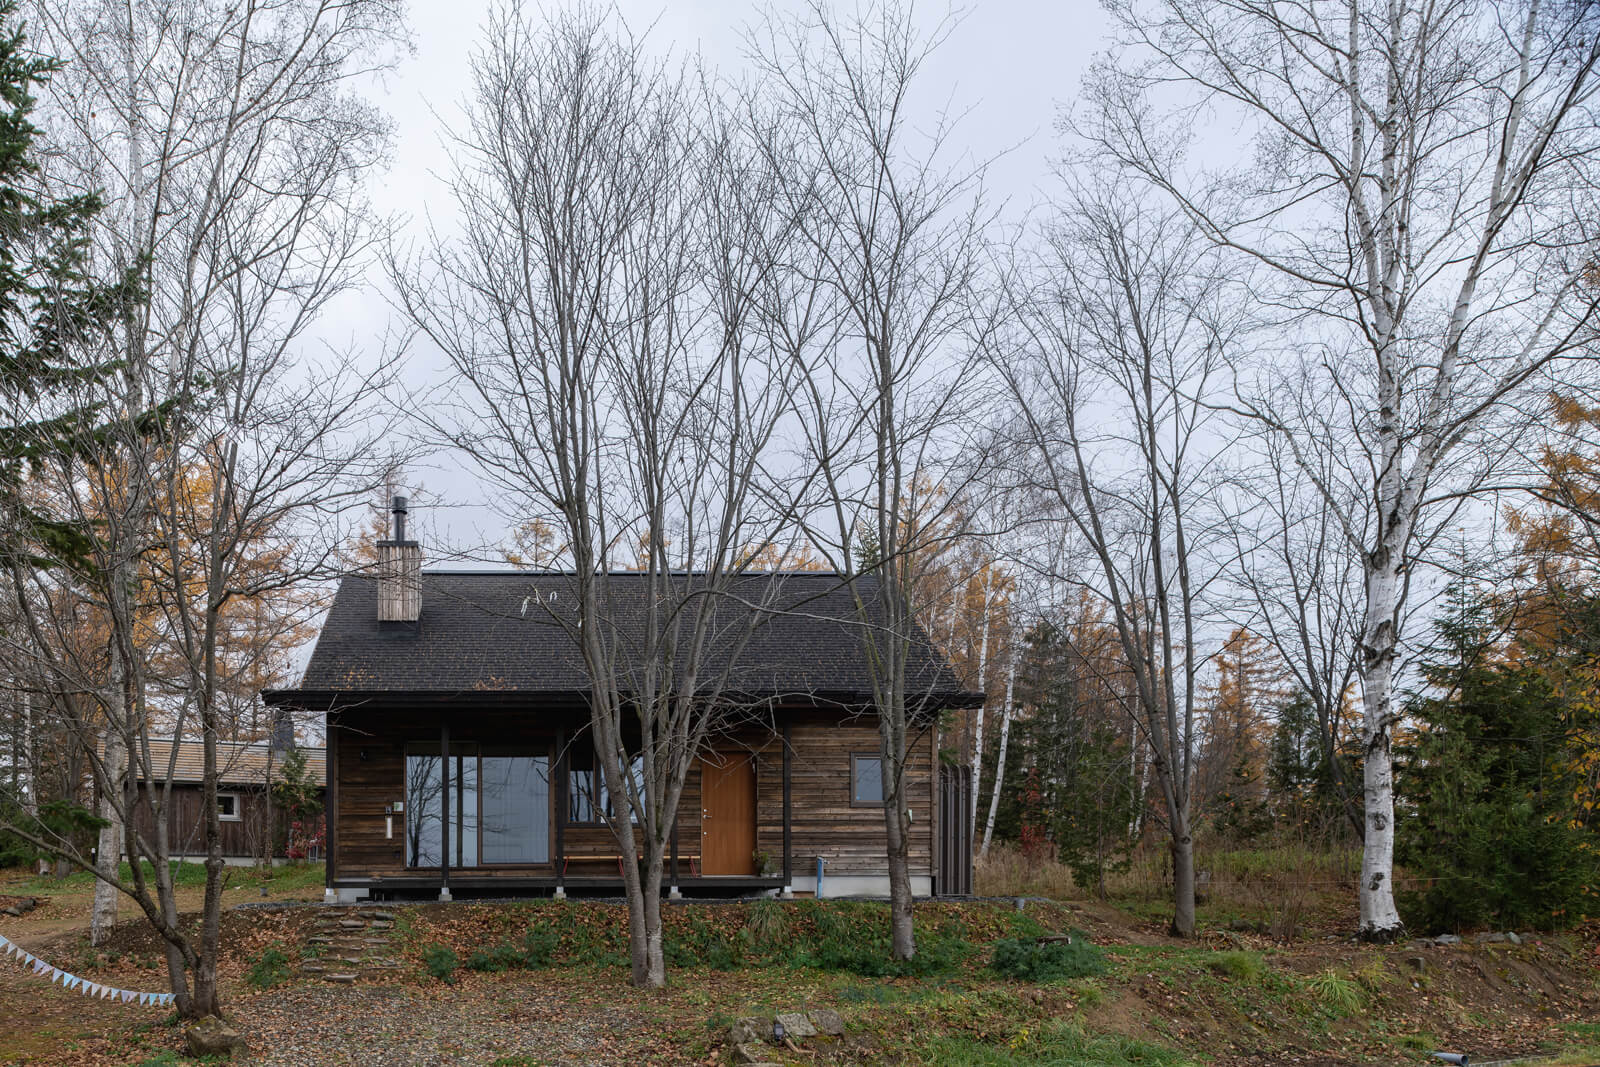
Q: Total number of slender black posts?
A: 5